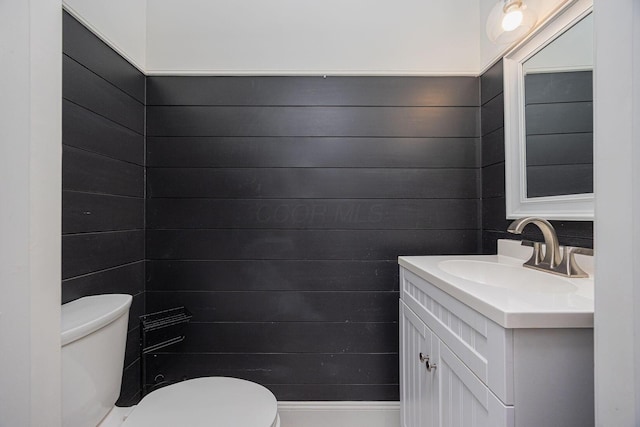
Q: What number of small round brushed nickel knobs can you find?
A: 2